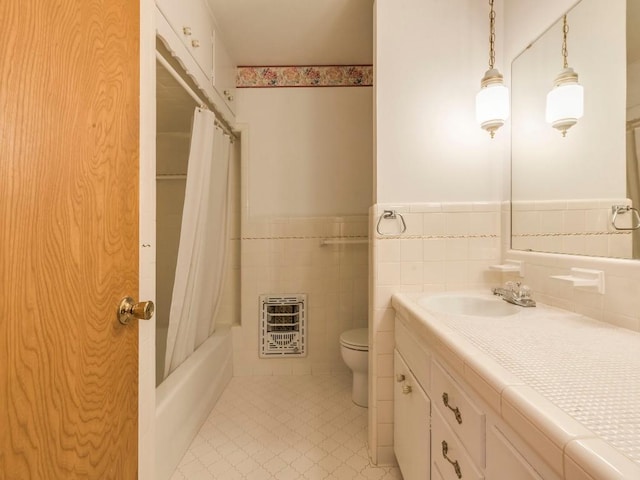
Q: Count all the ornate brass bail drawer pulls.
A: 2